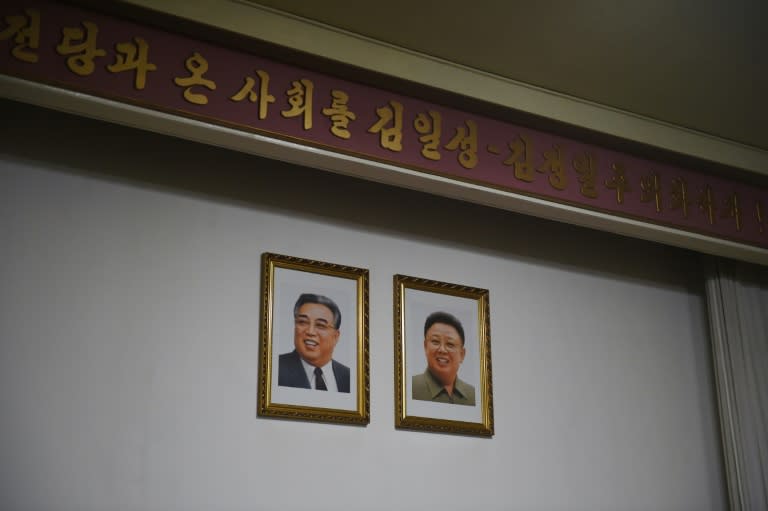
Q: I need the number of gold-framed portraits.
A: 2